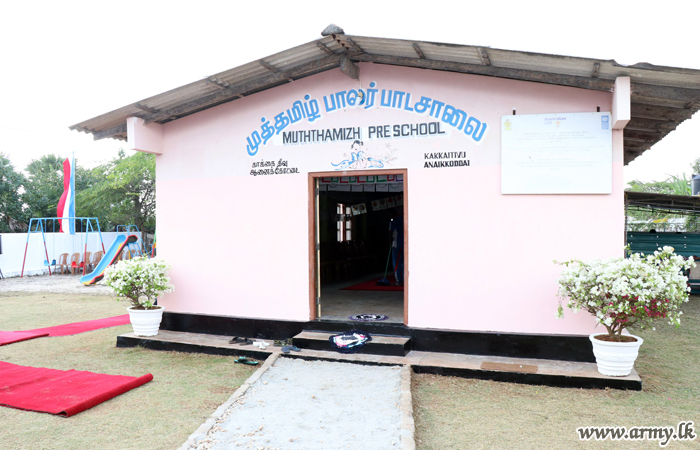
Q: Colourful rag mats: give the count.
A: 2